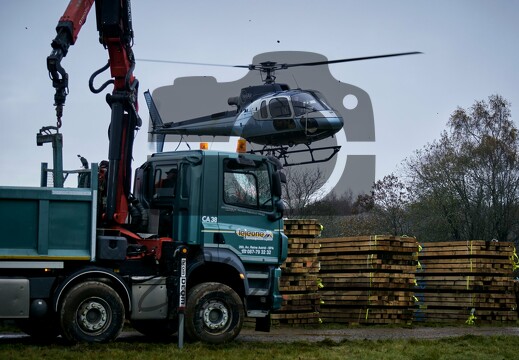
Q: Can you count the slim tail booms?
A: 1